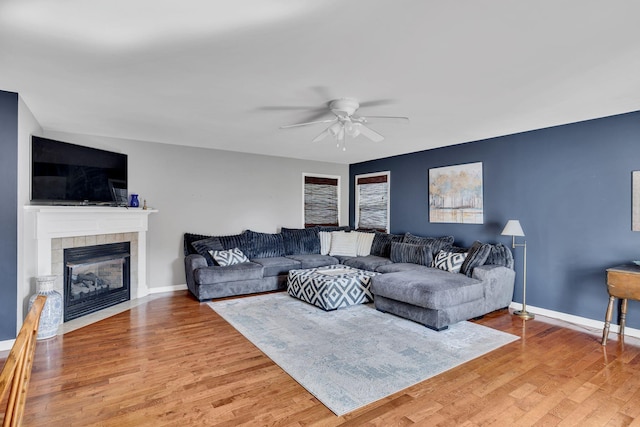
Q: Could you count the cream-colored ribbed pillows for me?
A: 3